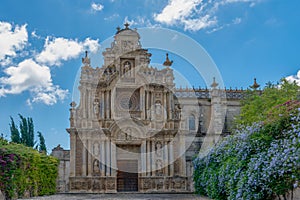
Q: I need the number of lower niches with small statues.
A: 4